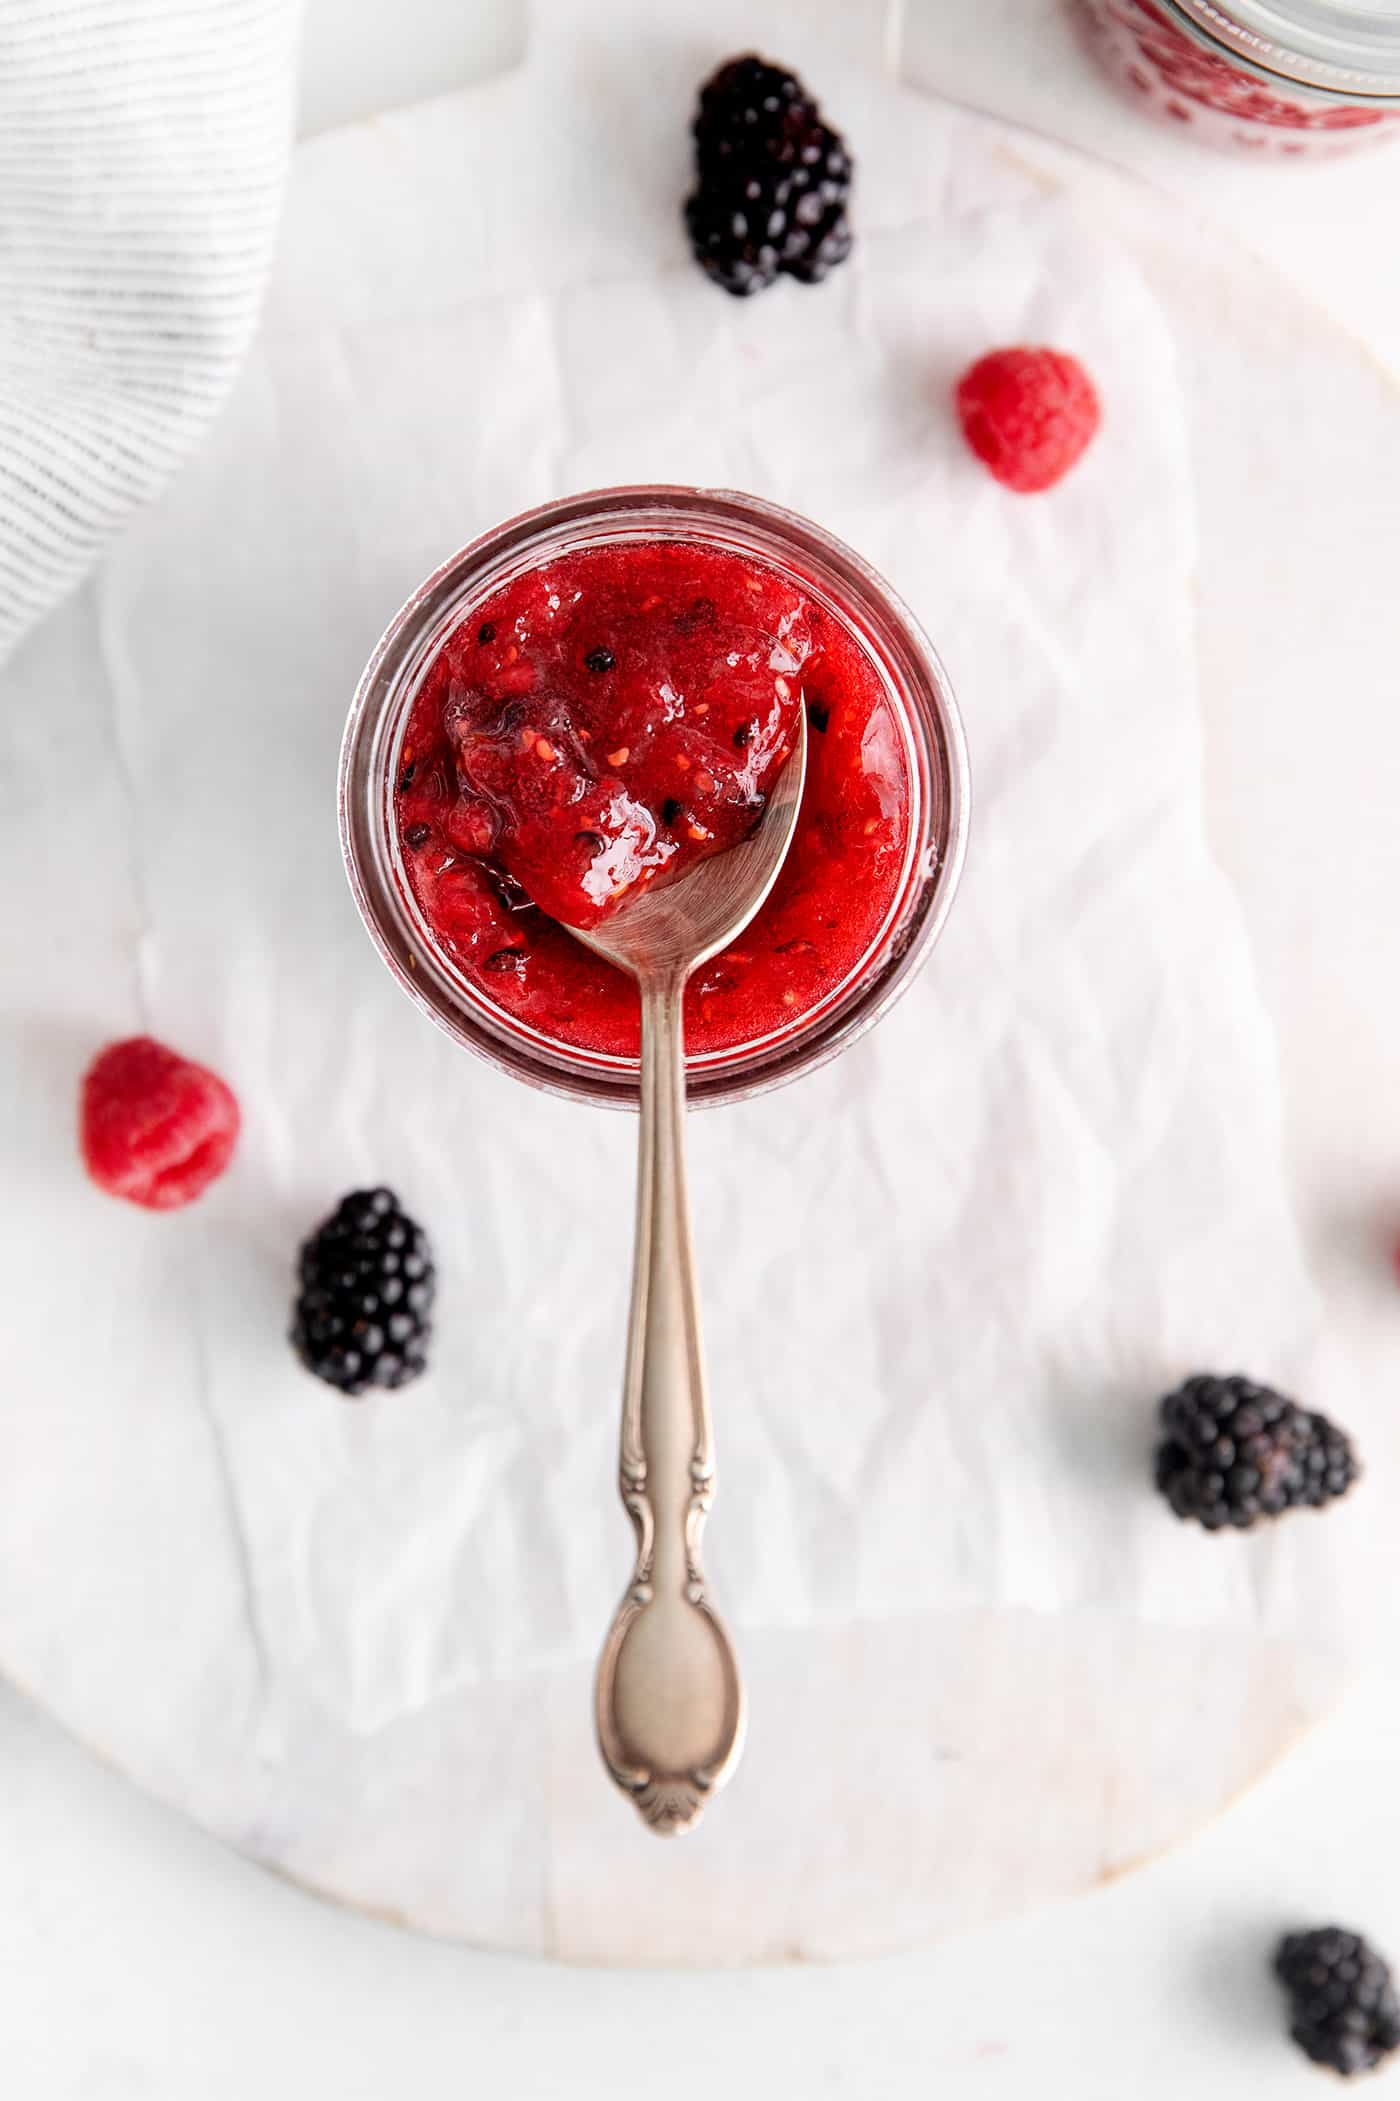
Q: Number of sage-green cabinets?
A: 0